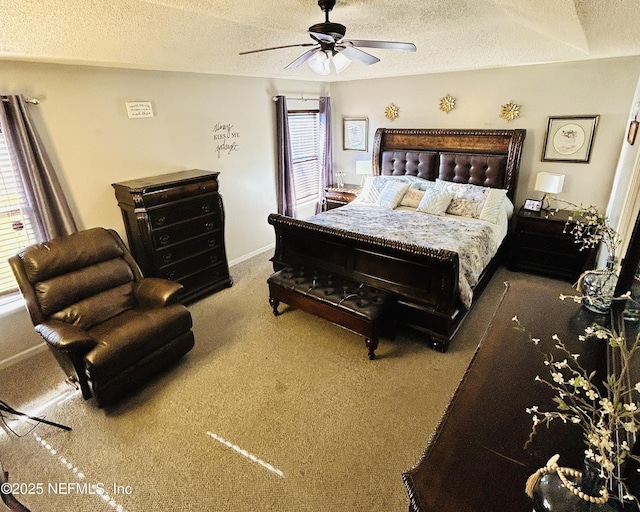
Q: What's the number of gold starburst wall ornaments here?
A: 3